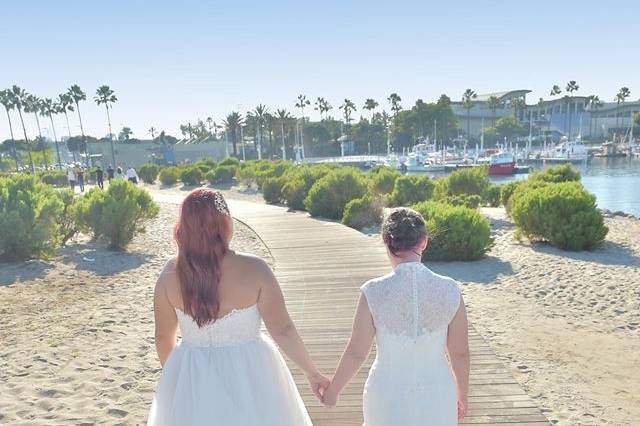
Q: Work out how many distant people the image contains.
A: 6